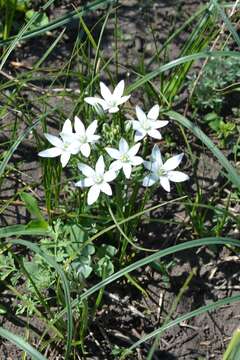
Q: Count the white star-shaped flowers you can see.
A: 7